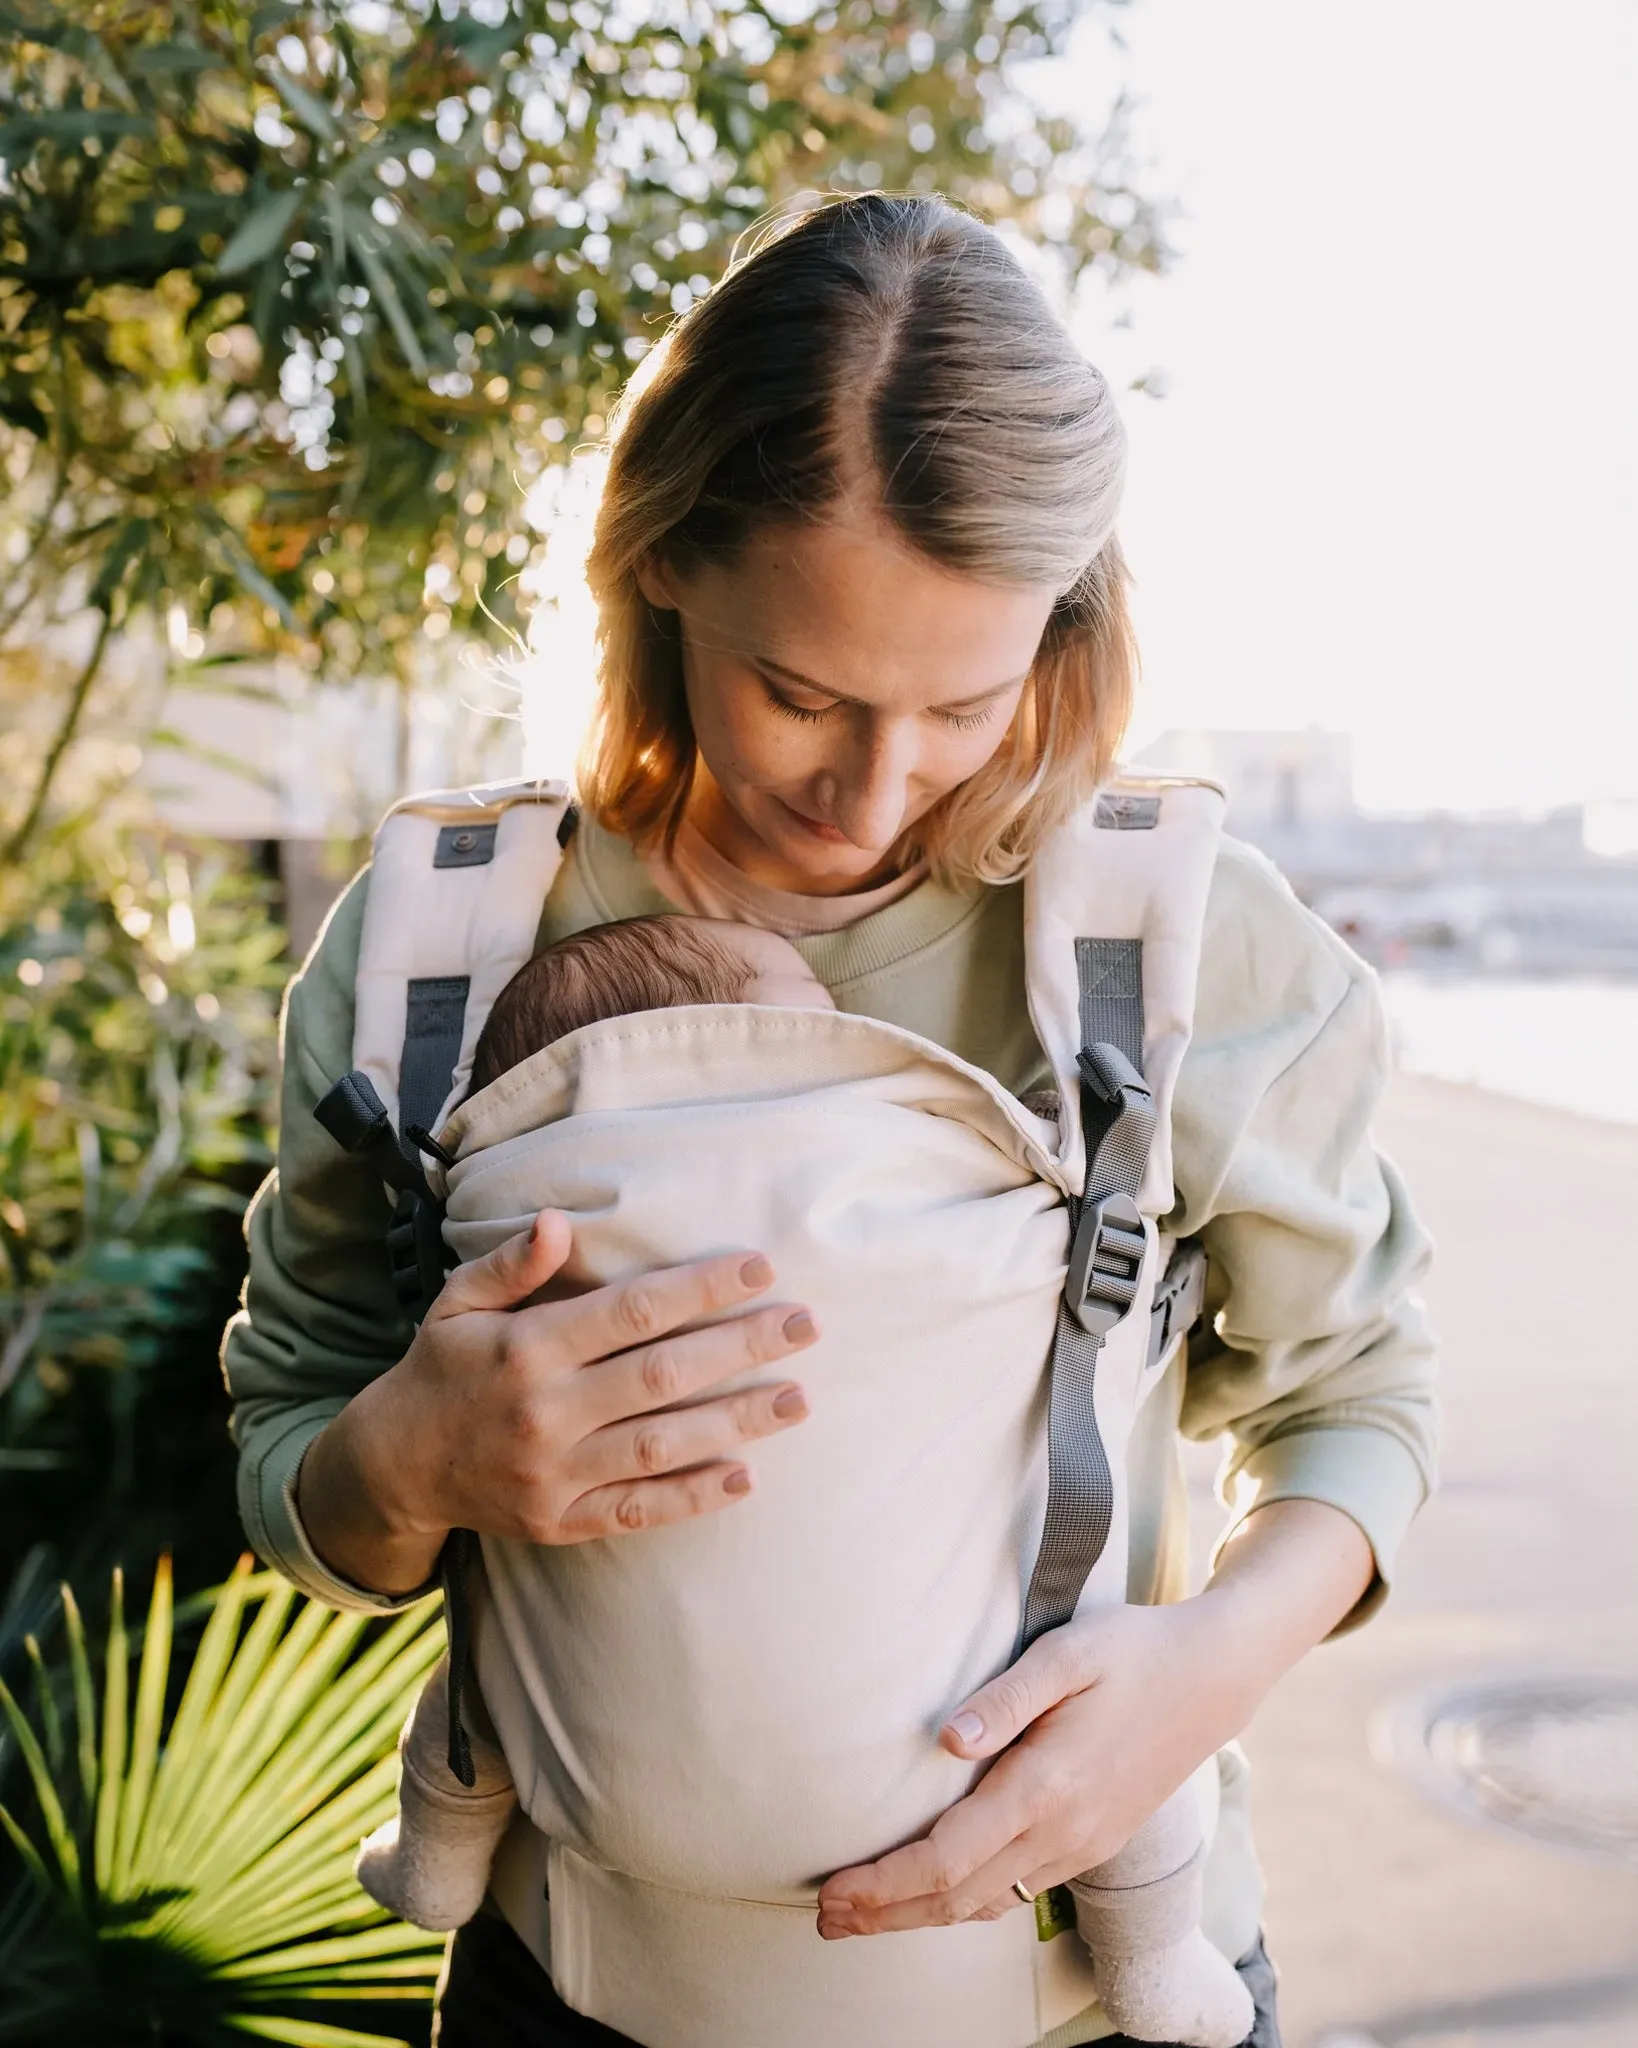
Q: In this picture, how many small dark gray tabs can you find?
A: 2